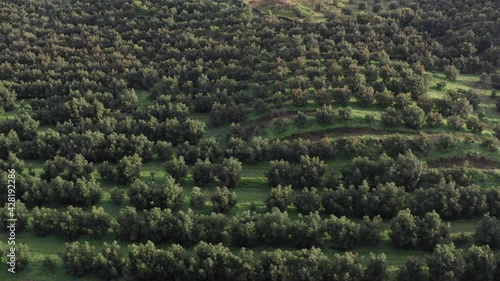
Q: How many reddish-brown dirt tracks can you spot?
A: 3